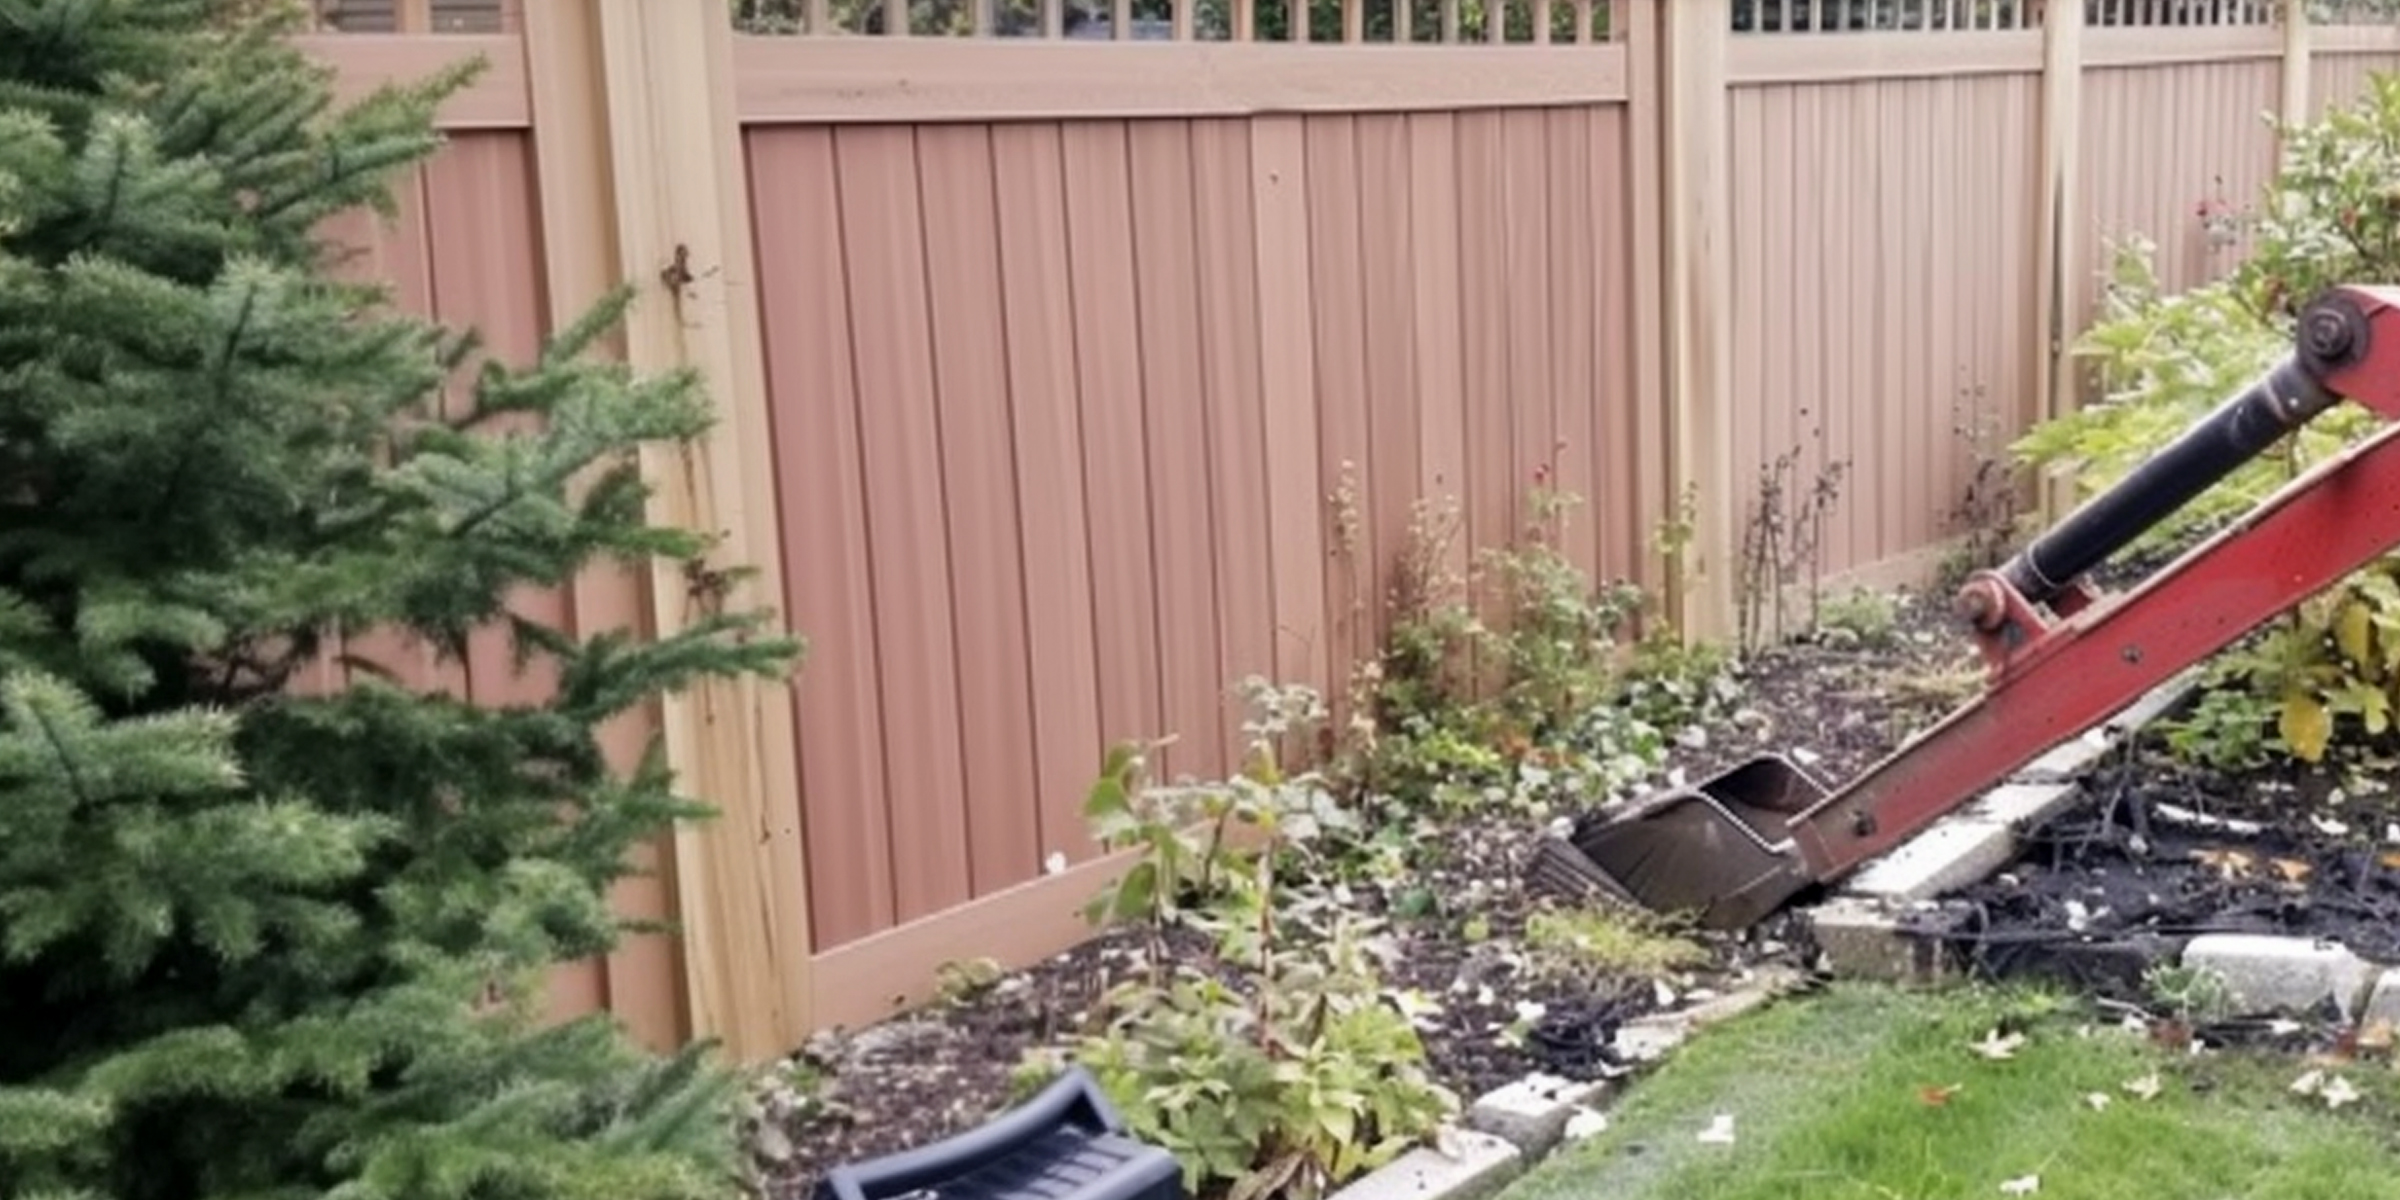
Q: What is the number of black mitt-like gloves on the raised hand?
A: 0